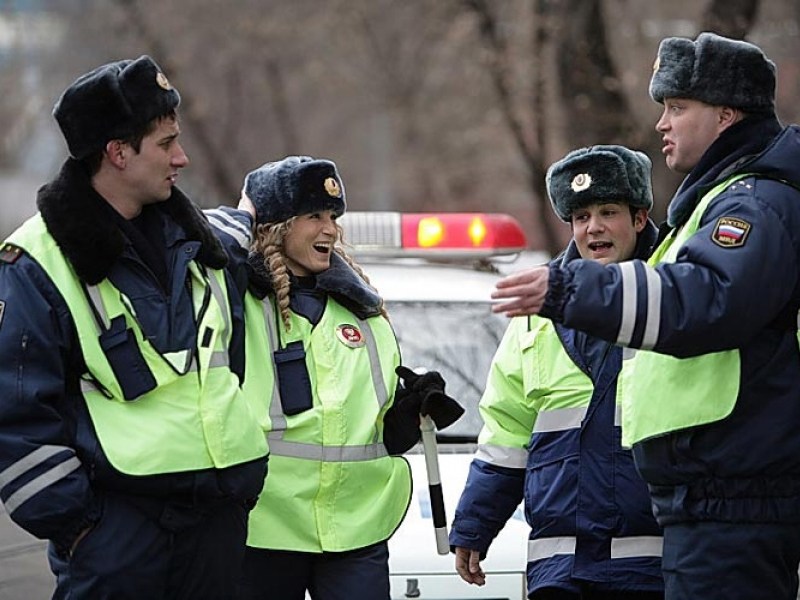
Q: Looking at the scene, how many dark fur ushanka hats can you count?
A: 4